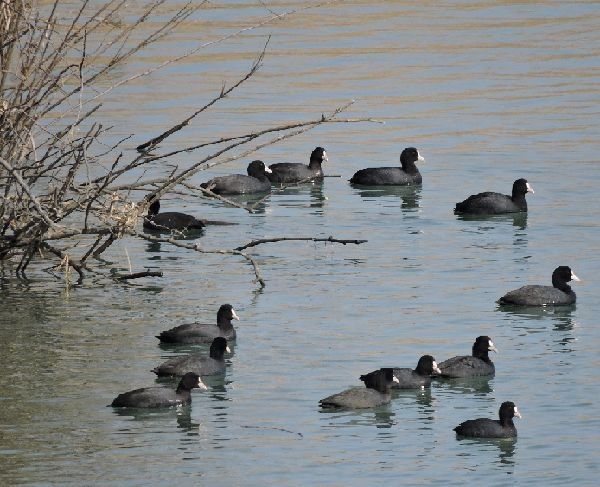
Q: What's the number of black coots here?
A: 13